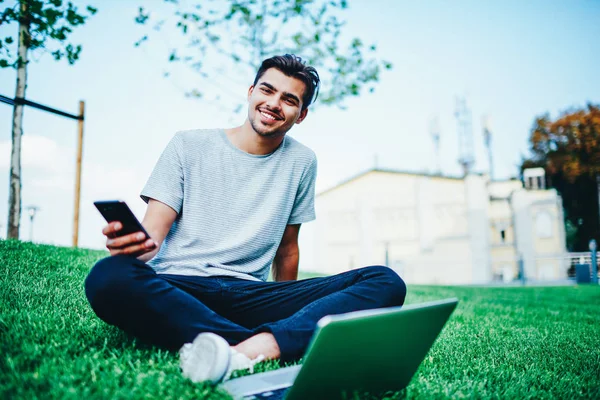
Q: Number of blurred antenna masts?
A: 3